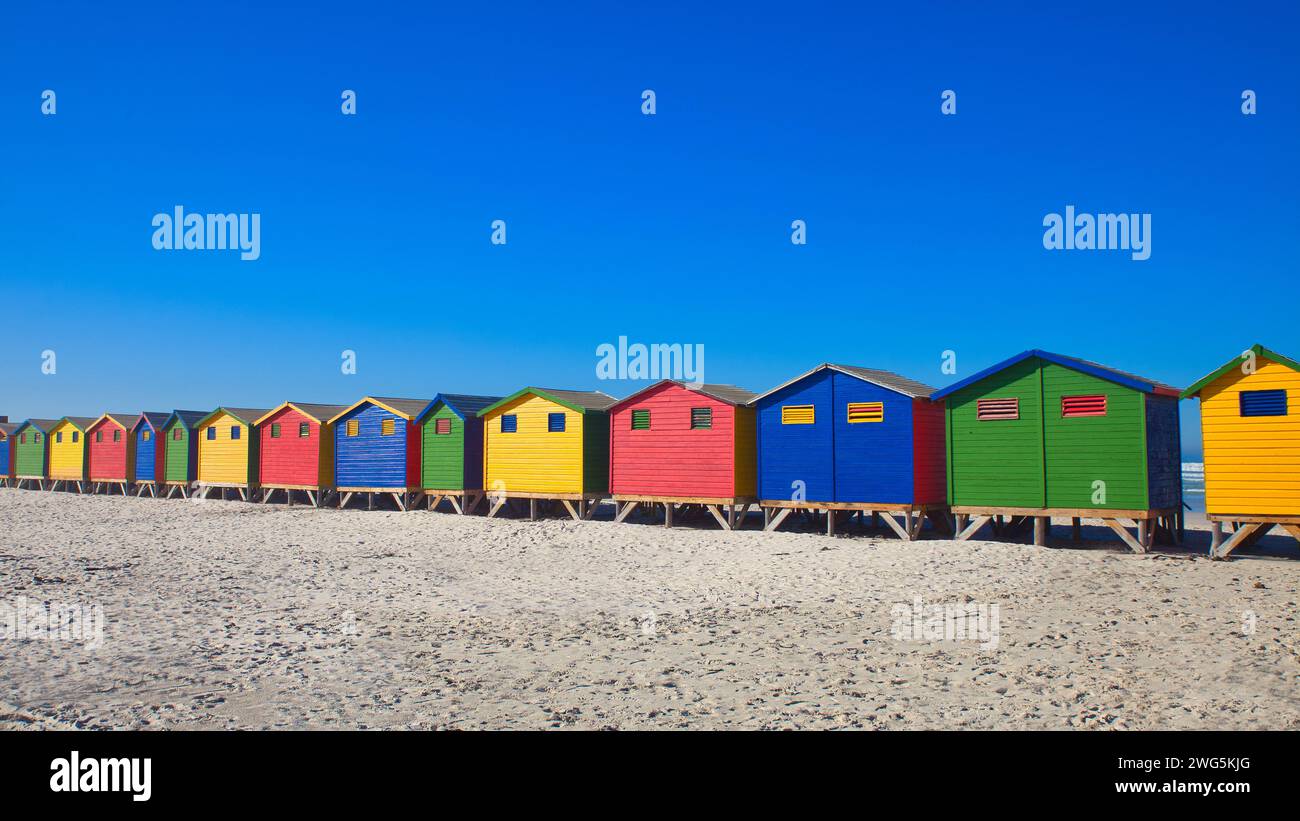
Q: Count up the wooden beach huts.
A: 15